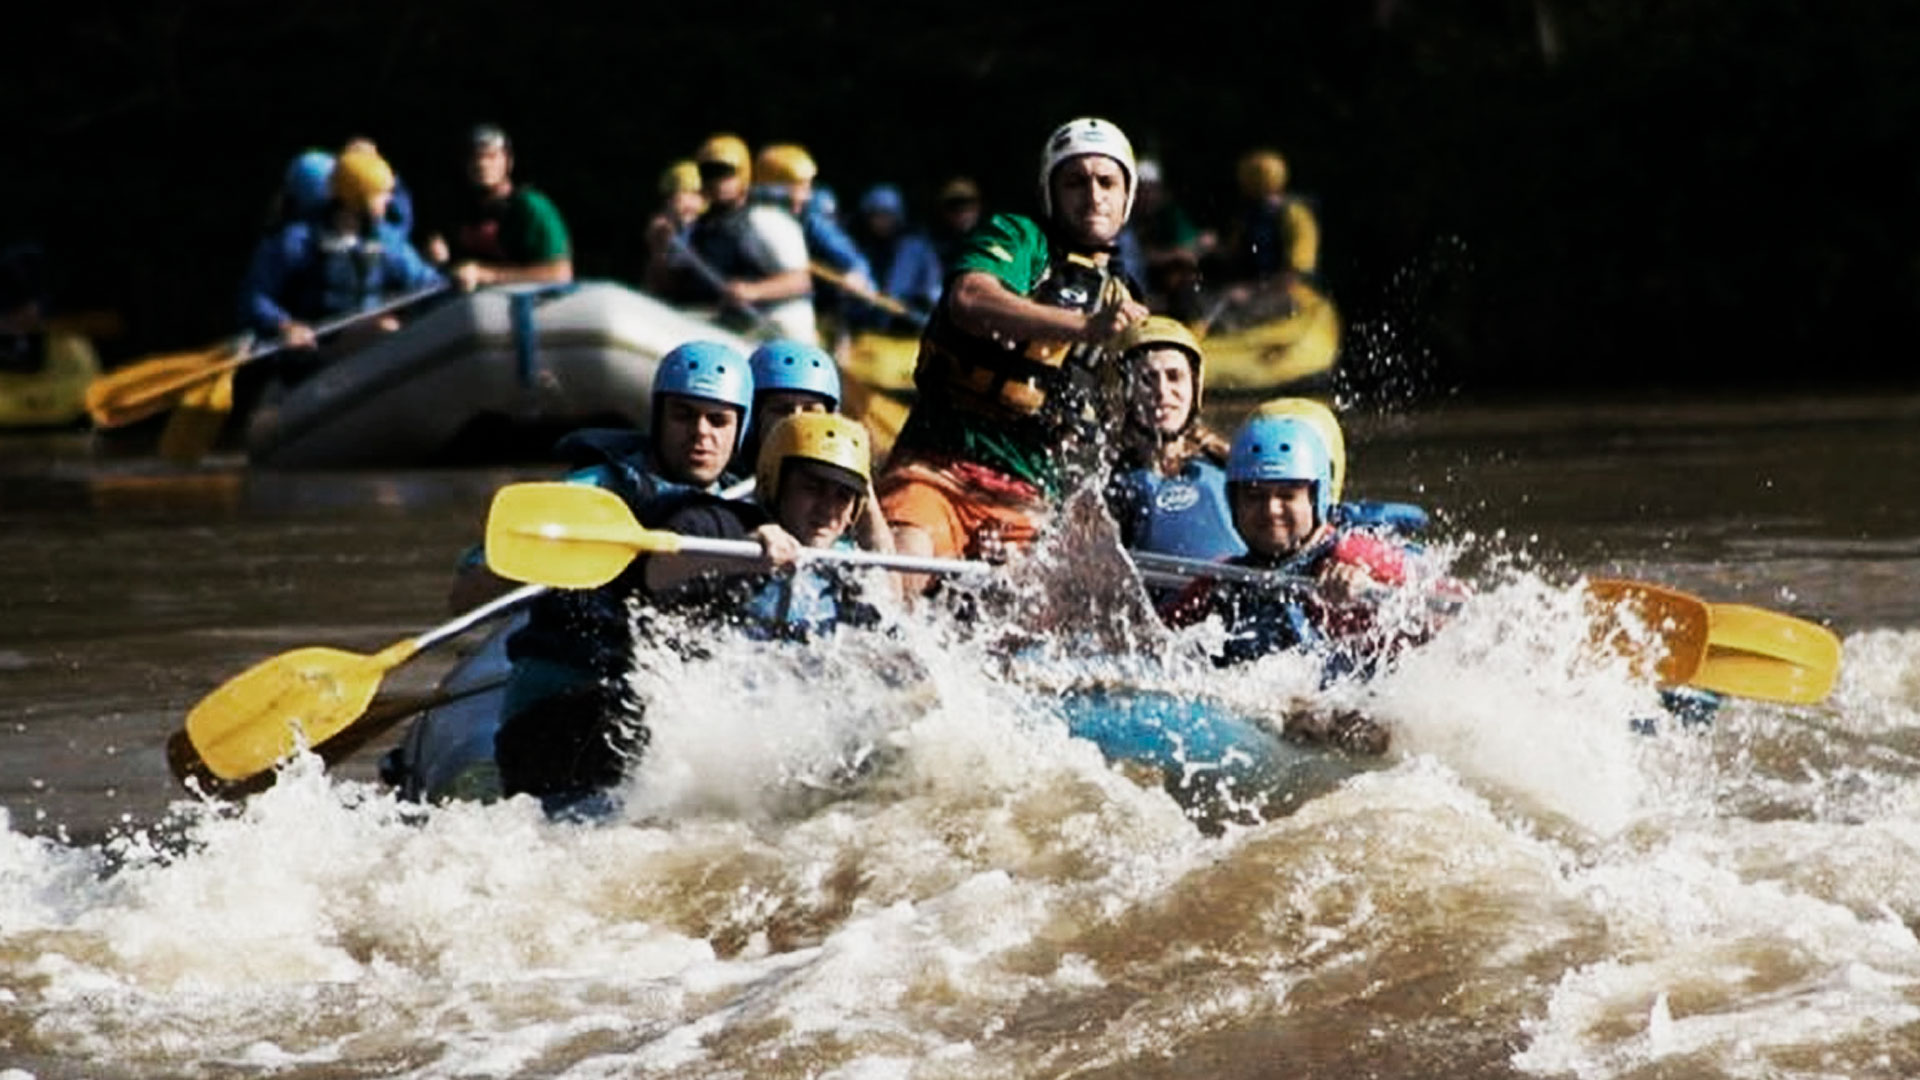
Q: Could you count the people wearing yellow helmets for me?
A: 9